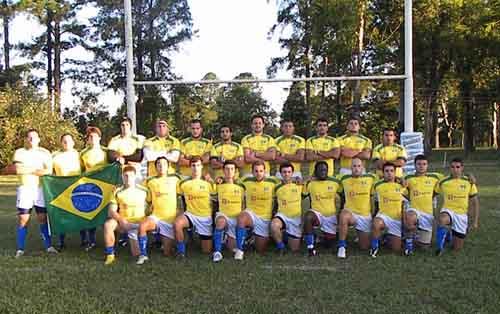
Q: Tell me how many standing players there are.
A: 12